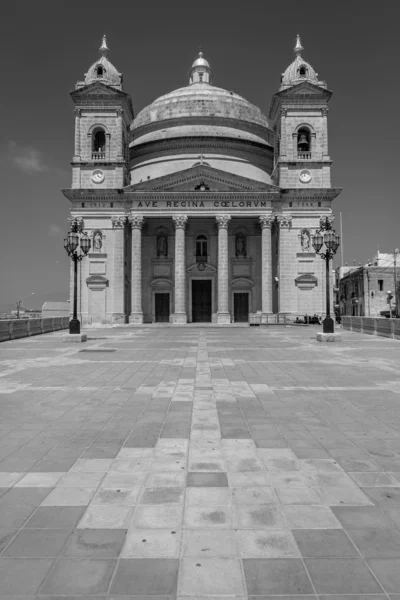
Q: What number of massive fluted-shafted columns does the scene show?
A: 4